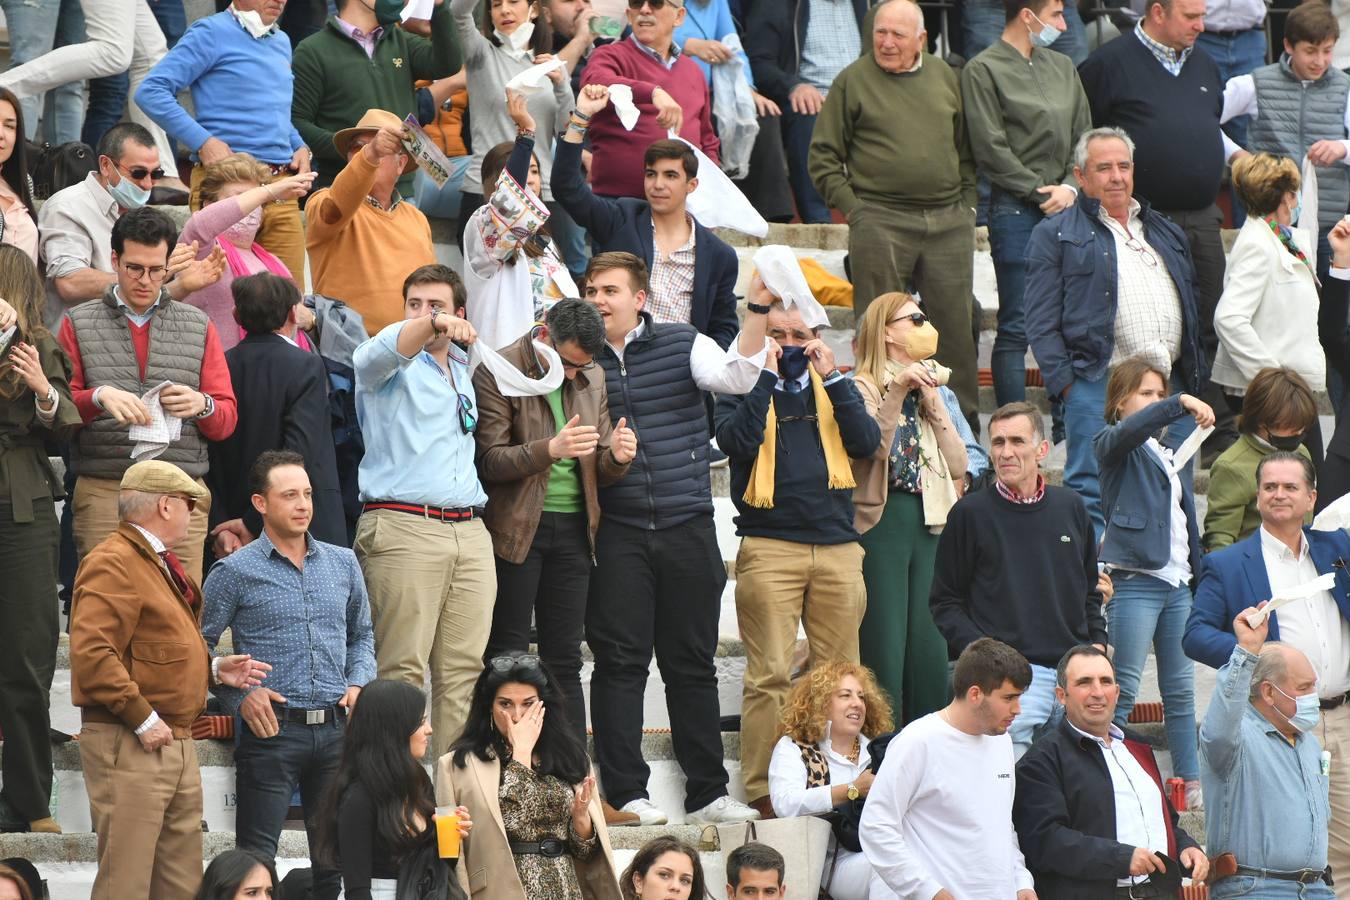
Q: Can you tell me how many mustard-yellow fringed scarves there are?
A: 1